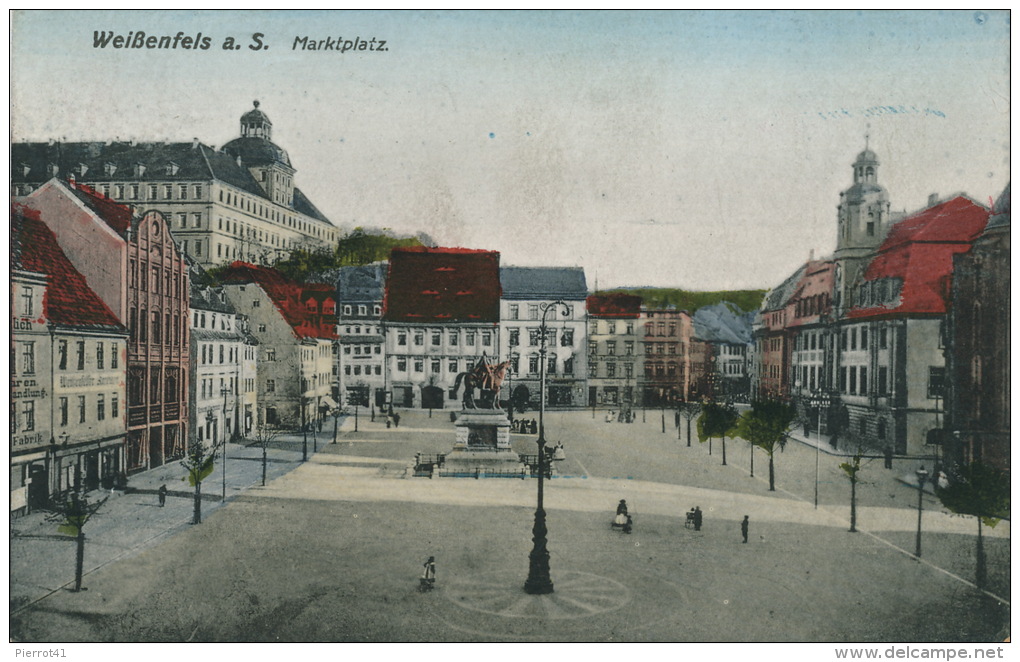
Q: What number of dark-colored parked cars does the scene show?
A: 0